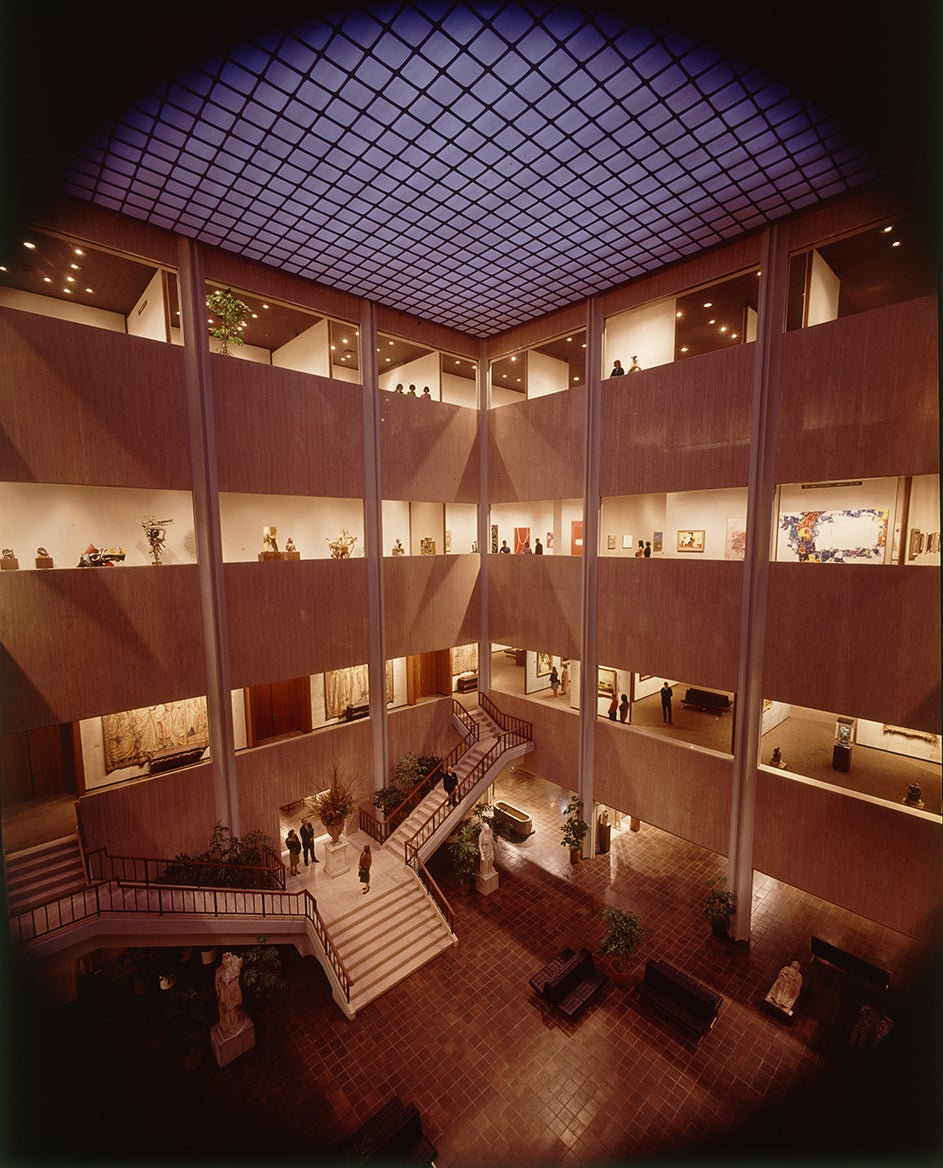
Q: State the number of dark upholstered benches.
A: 5